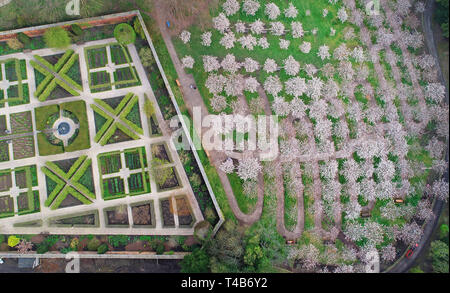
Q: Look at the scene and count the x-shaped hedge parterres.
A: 3